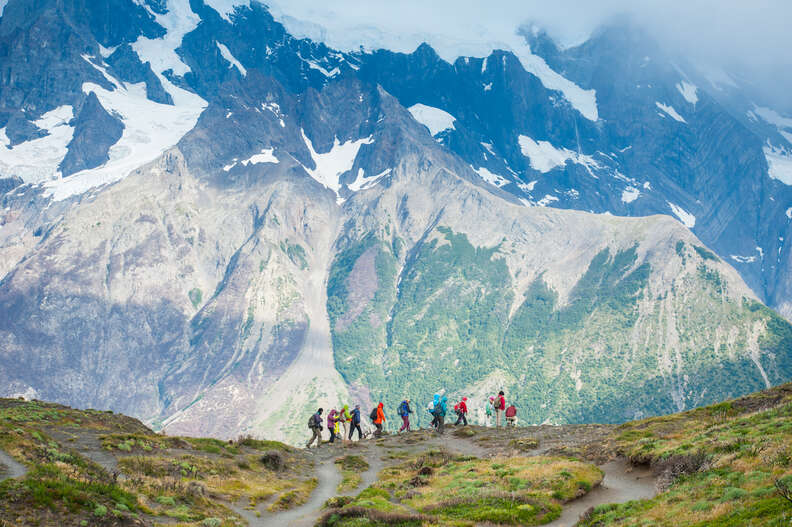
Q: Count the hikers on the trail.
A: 13